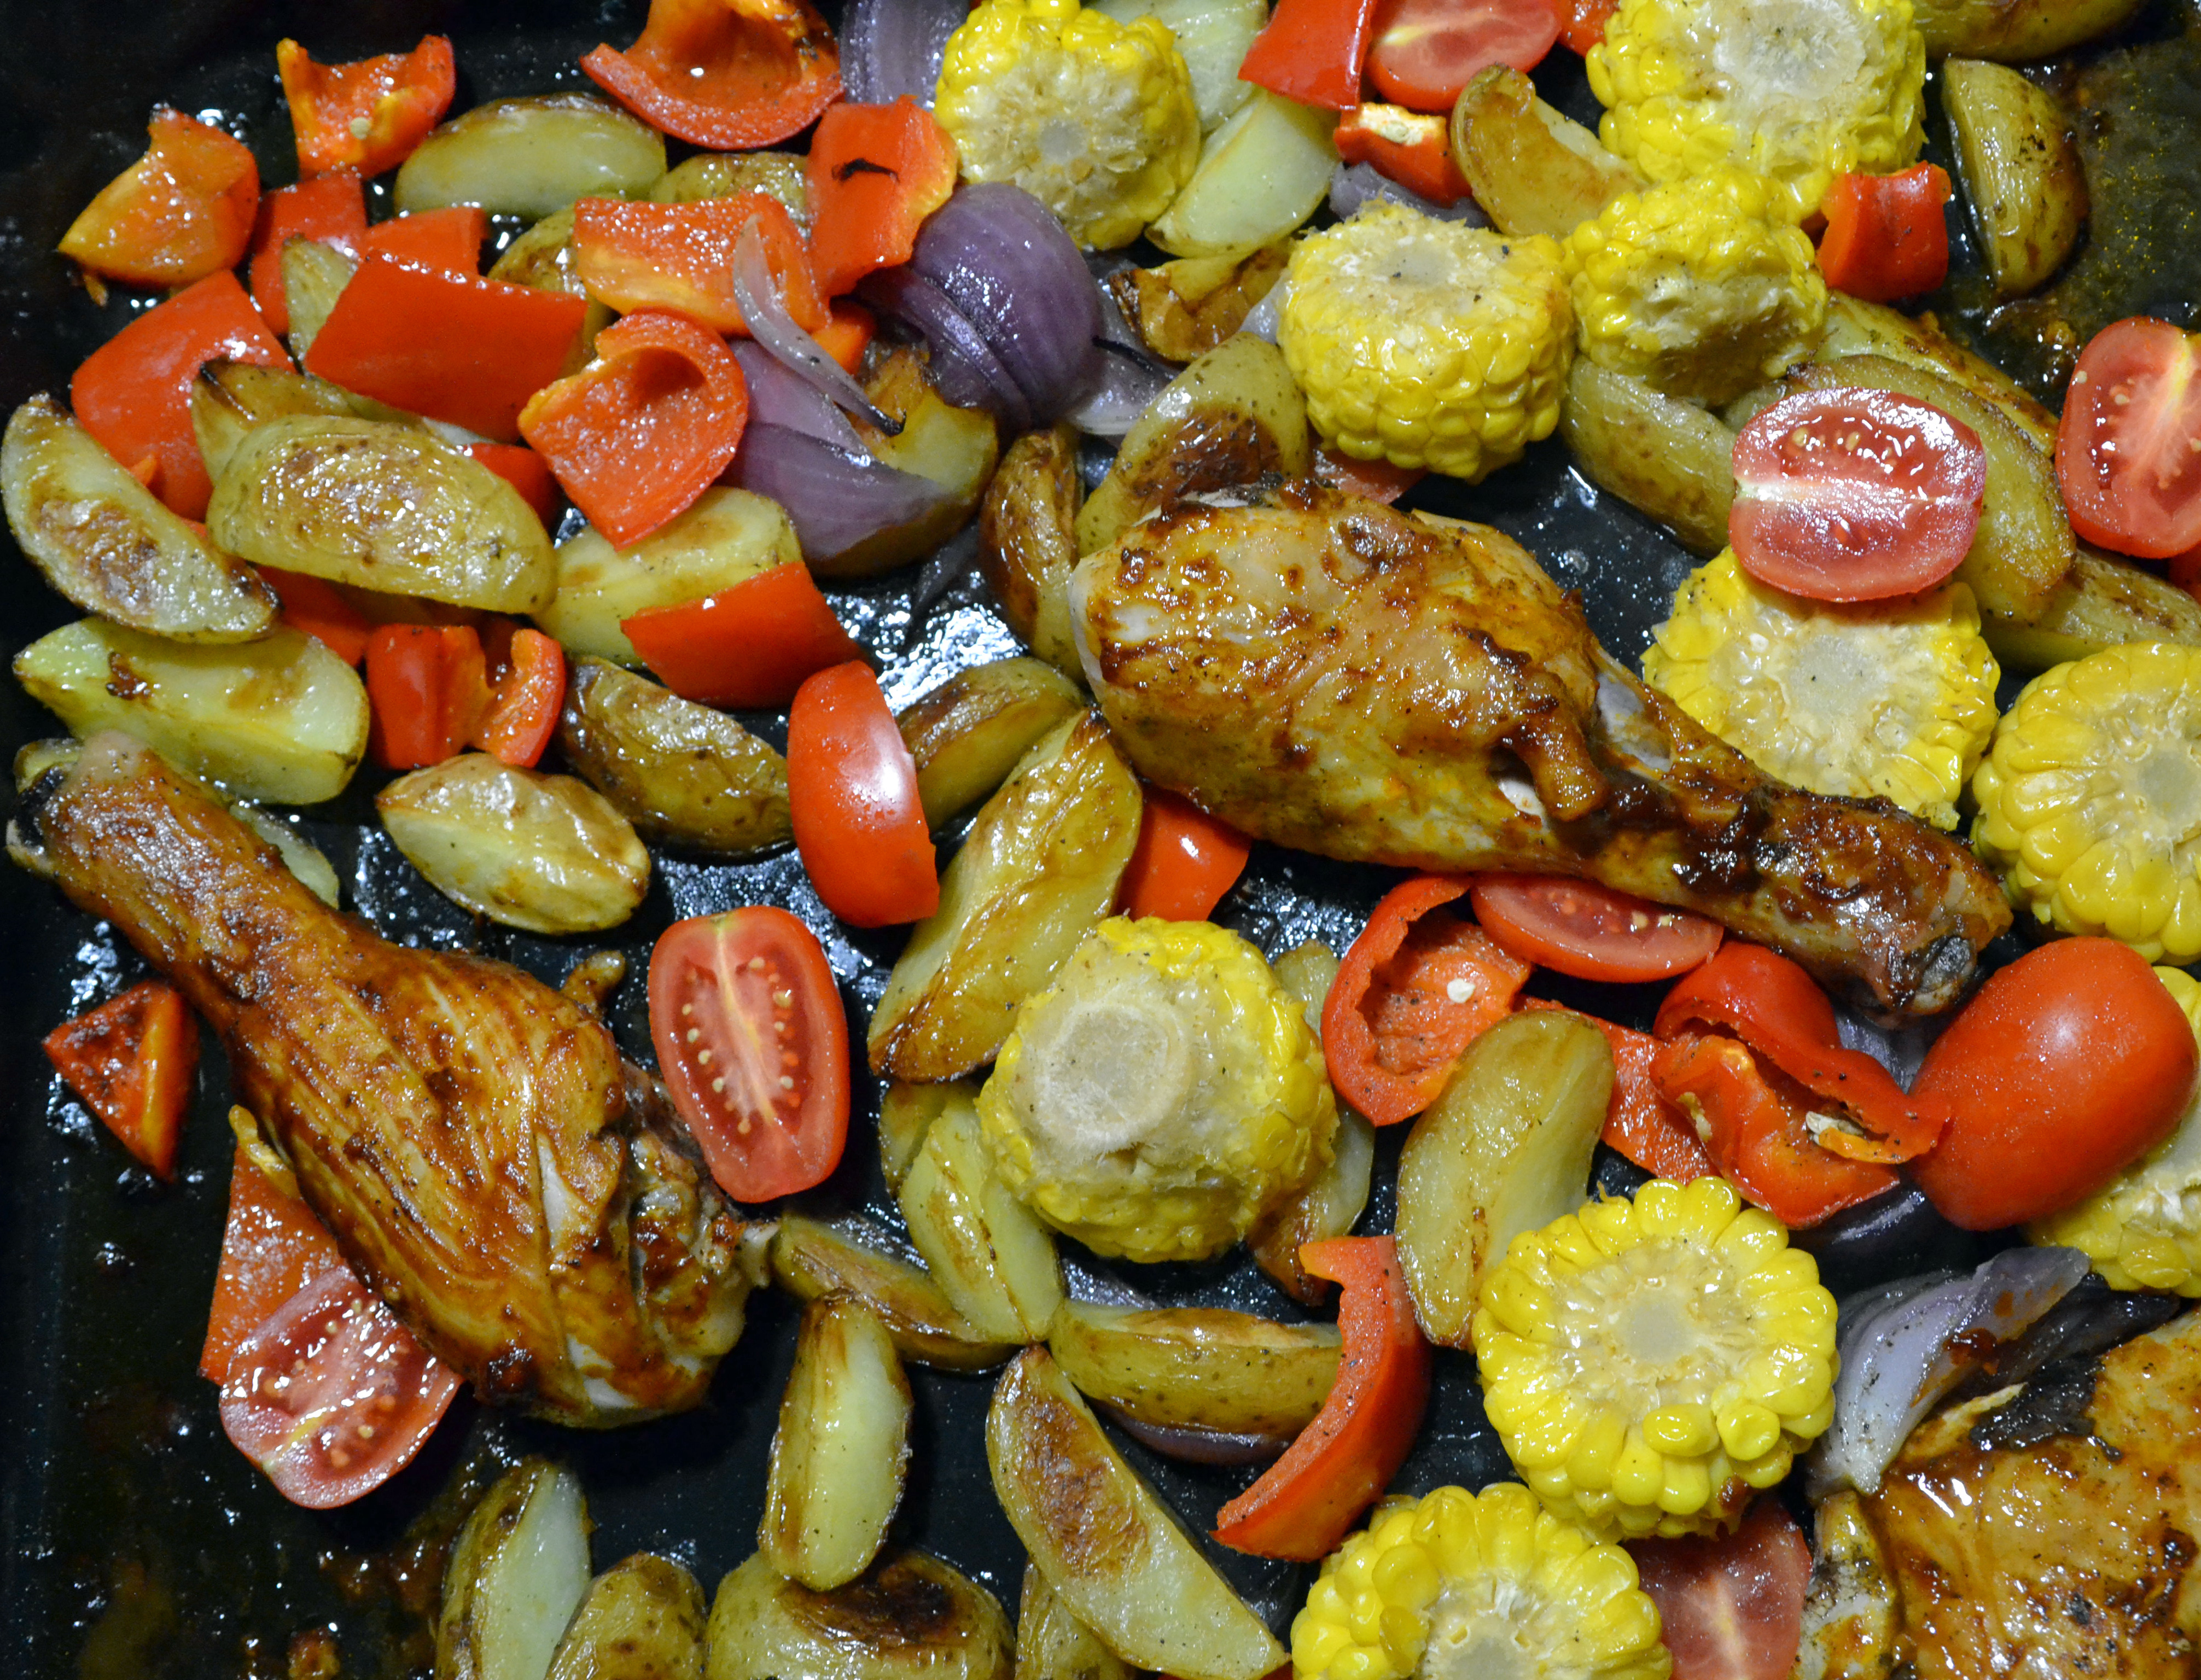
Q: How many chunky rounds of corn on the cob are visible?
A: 10